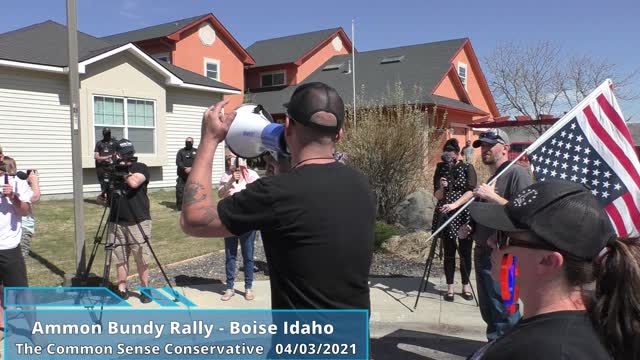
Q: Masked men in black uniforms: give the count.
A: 2